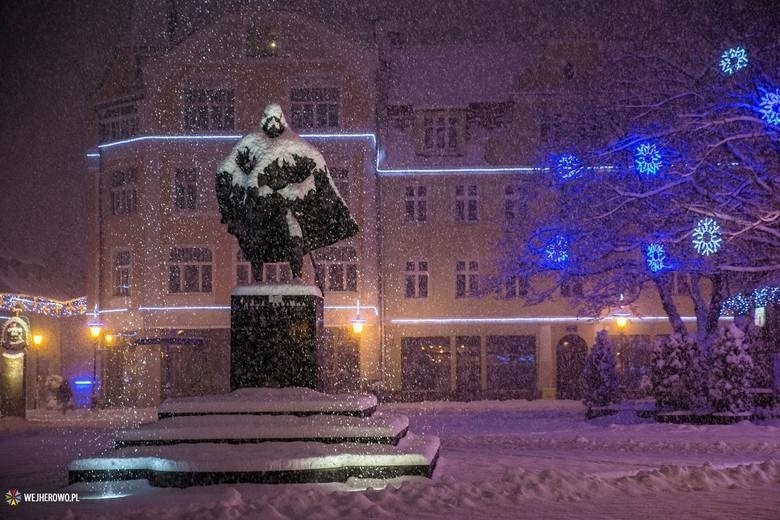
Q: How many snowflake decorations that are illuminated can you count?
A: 7